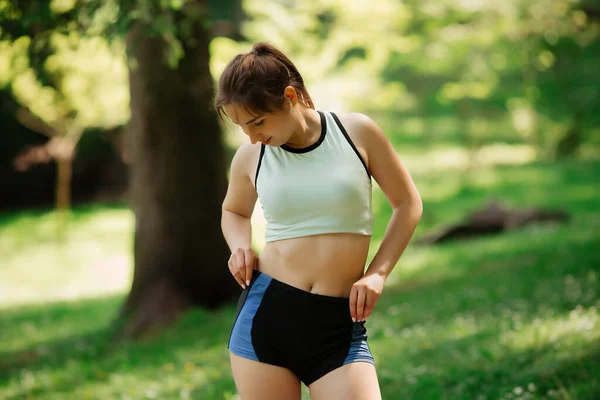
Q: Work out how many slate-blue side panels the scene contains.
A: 2